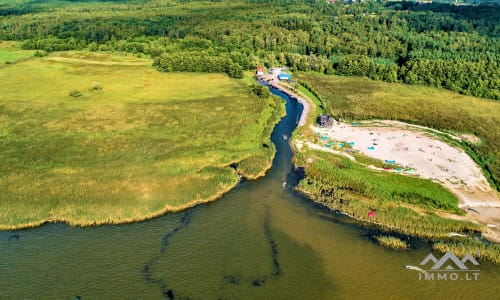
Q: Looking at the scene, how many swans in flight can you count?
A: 0